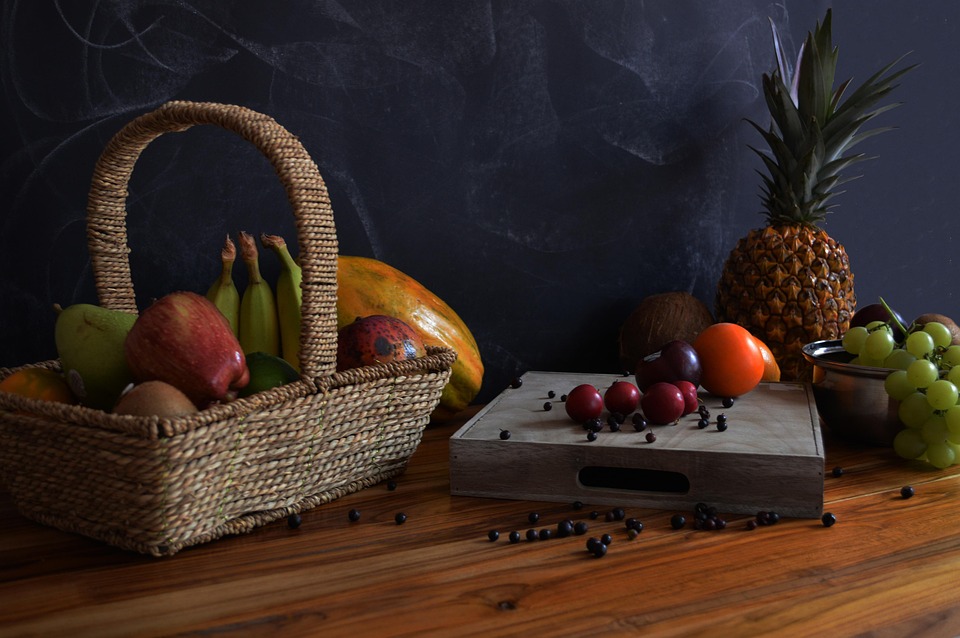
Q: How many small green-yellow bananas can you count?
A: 3